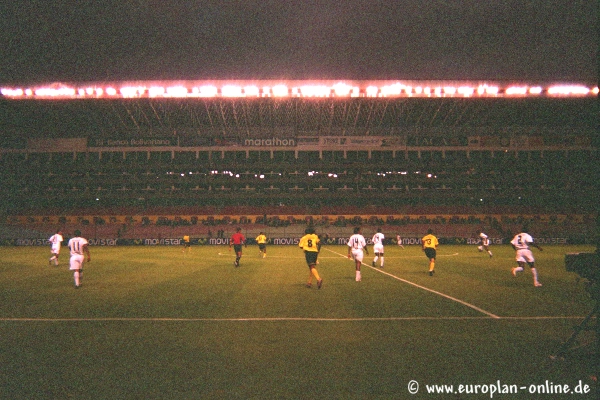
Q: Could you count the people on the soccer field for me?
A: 12